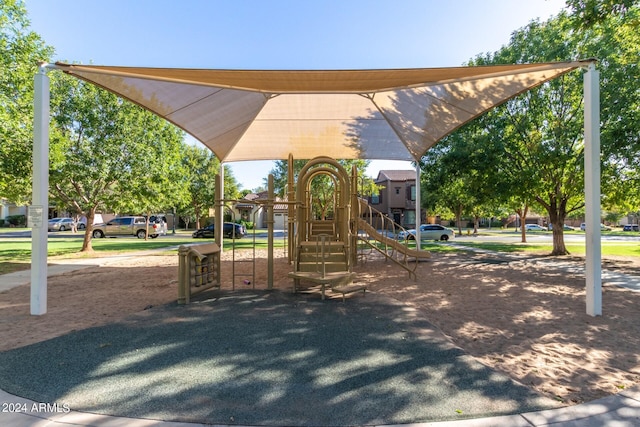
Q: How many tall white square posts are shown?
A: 4